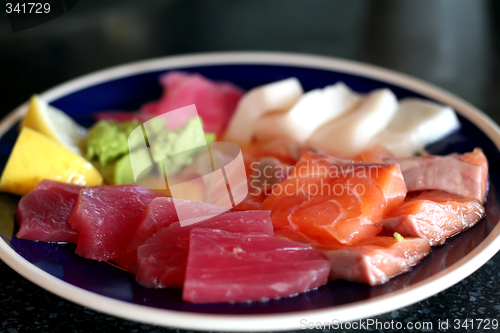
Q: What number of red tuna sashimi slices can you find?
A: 5